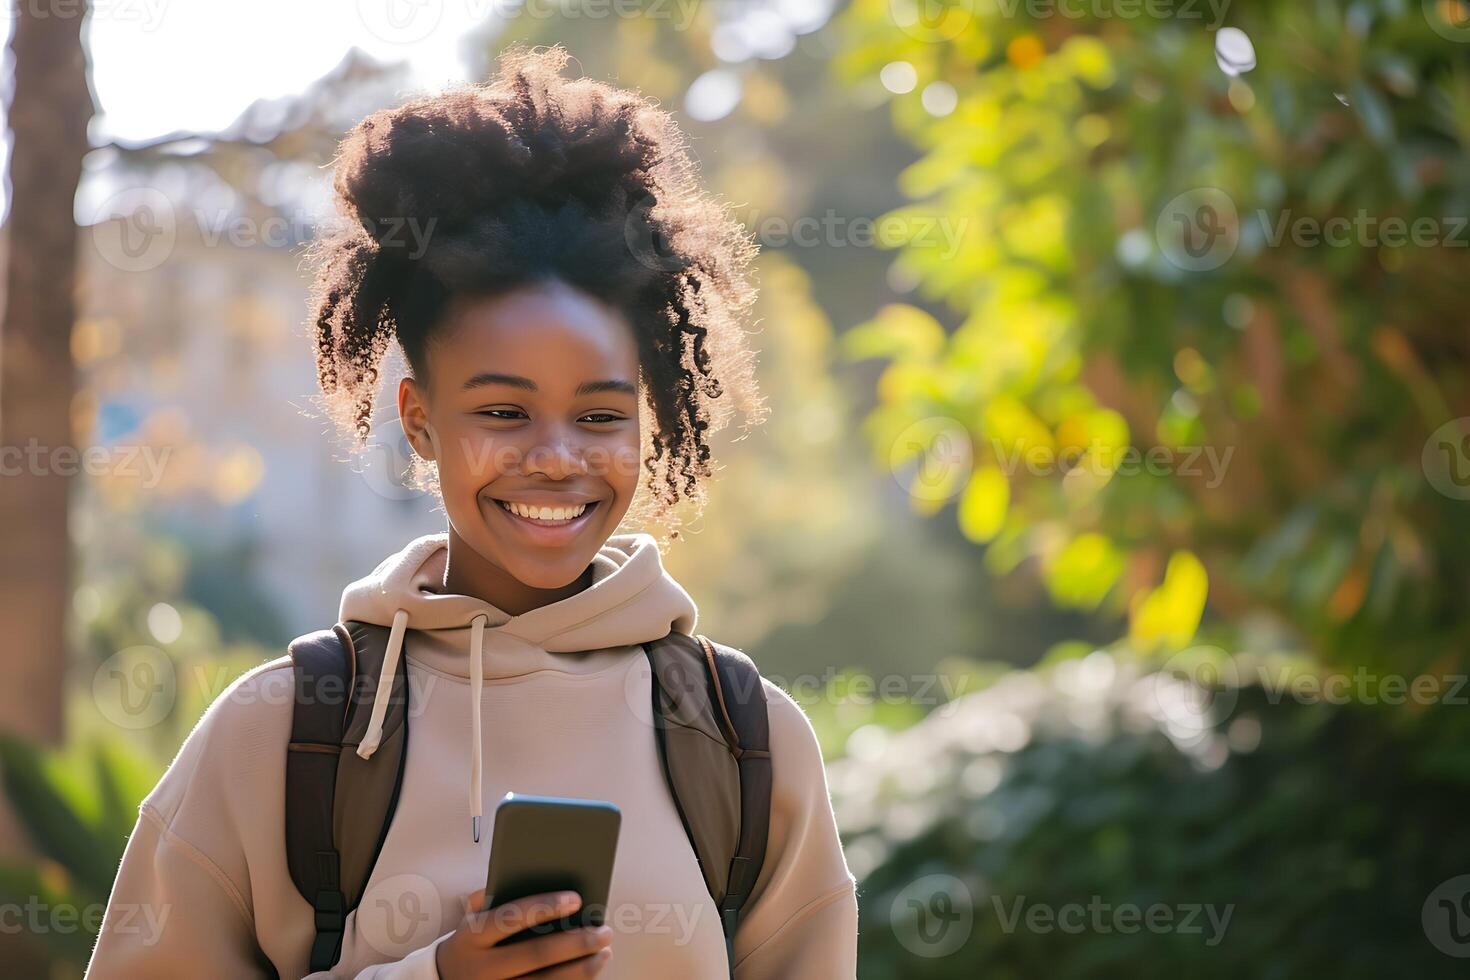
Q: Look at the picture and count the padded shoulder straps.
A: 2